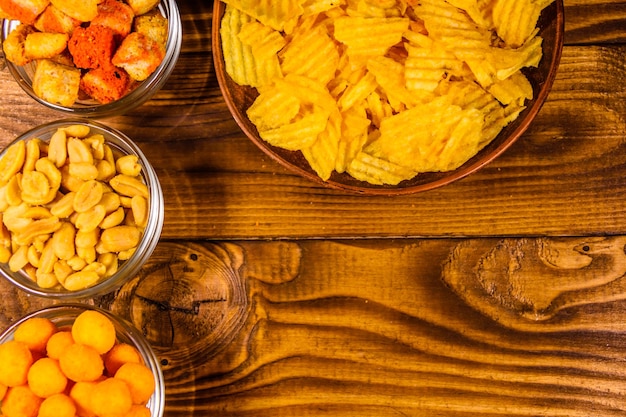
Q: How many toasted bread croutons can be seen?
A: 12